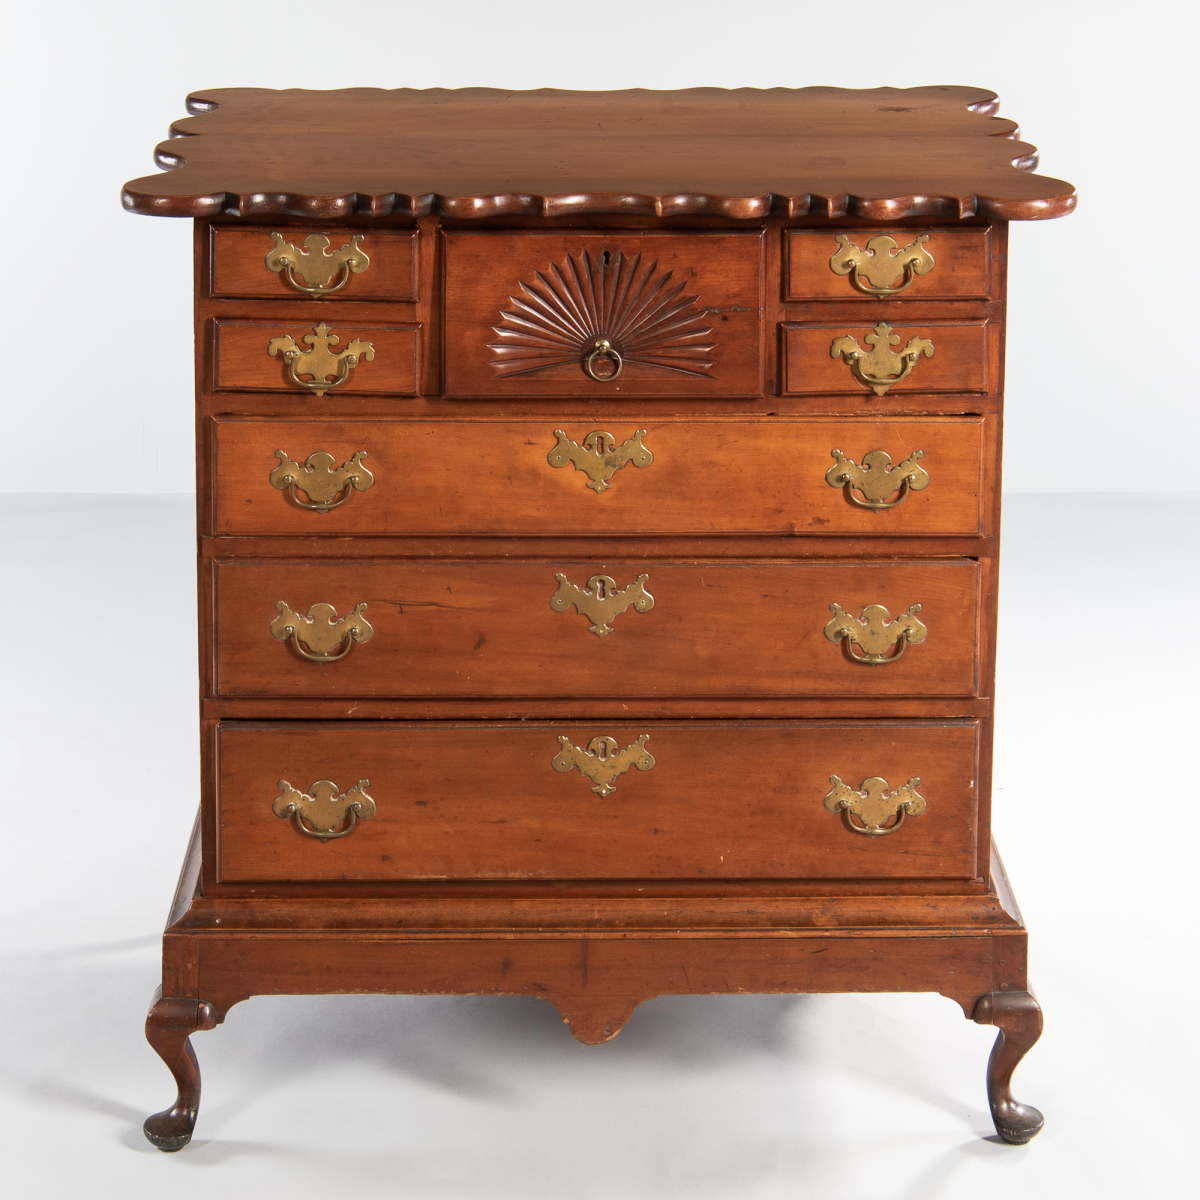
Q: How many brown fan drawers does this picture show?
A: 1